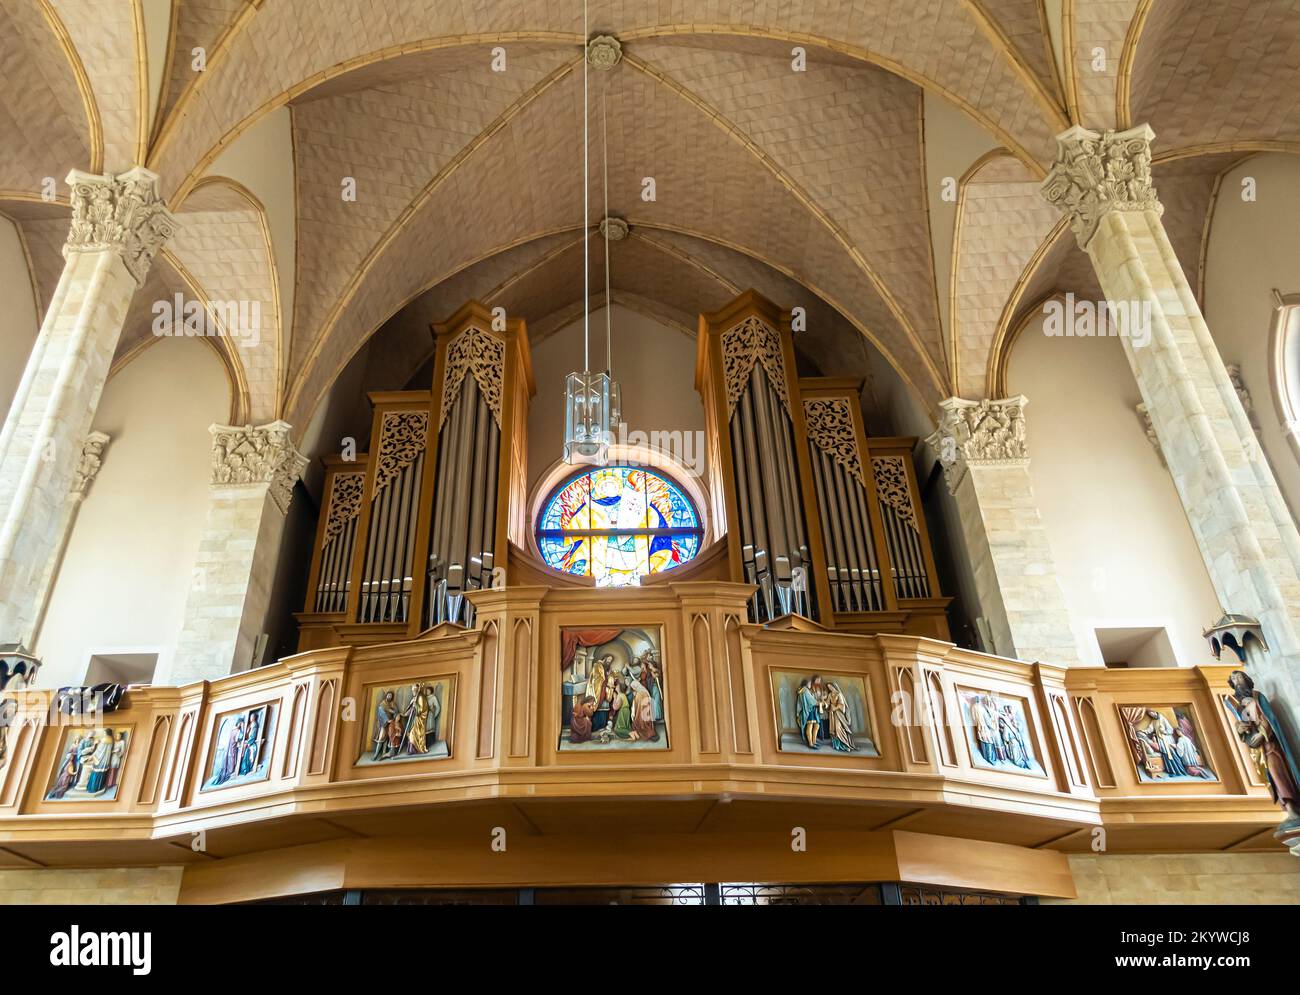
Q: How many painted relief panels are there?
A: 7